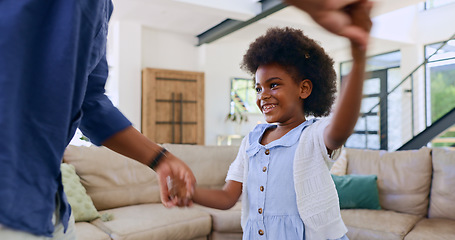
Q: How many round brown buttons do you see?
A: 5